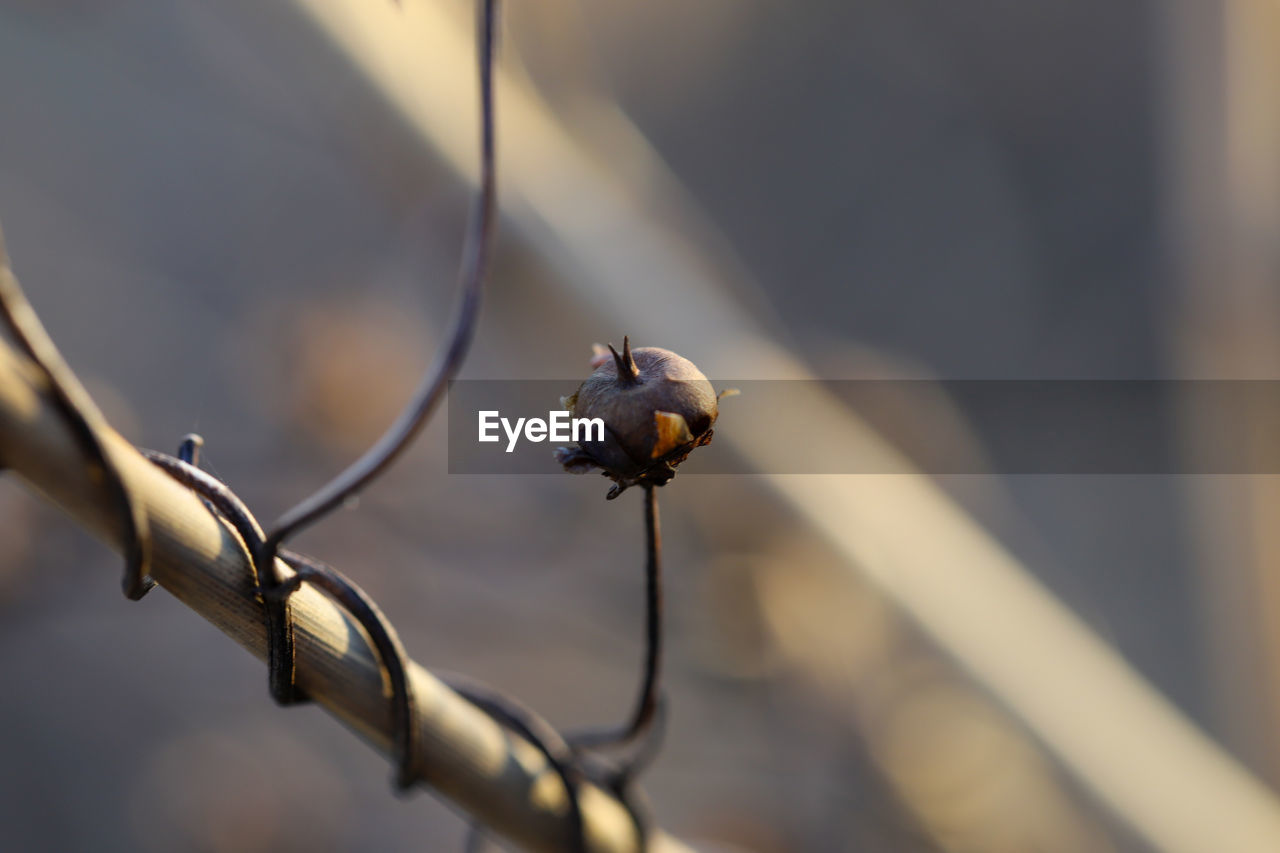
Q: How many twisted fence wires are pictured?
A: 0